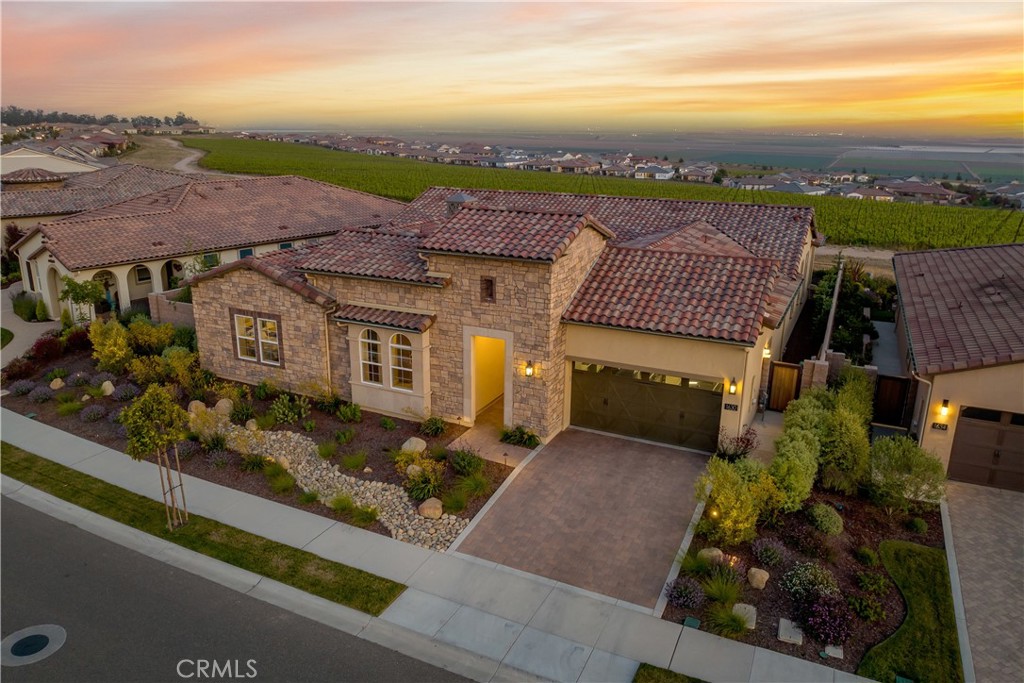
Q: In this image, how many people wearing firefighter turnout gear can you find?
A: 0